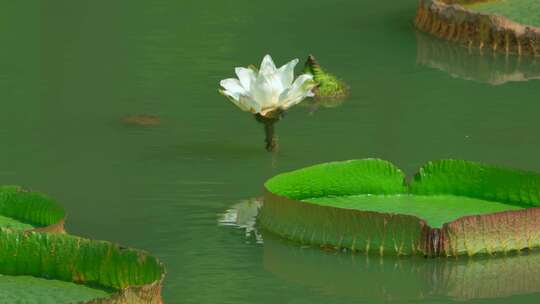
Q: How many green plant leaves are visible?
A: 4